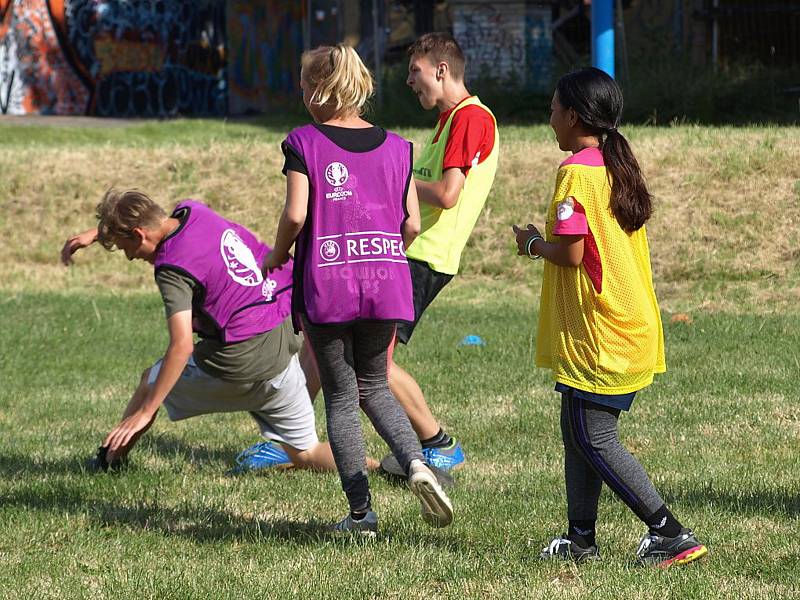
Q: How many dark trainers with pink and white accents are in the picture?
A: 2